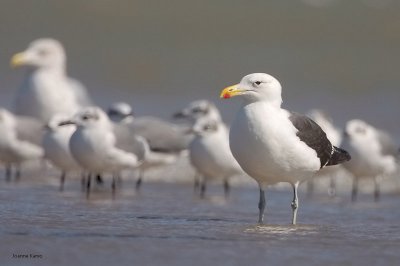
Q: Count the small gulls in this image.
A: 8